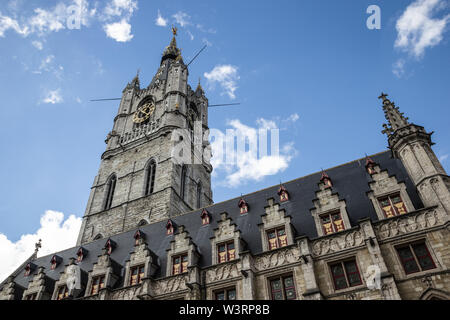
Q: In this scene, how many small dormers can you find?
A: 11